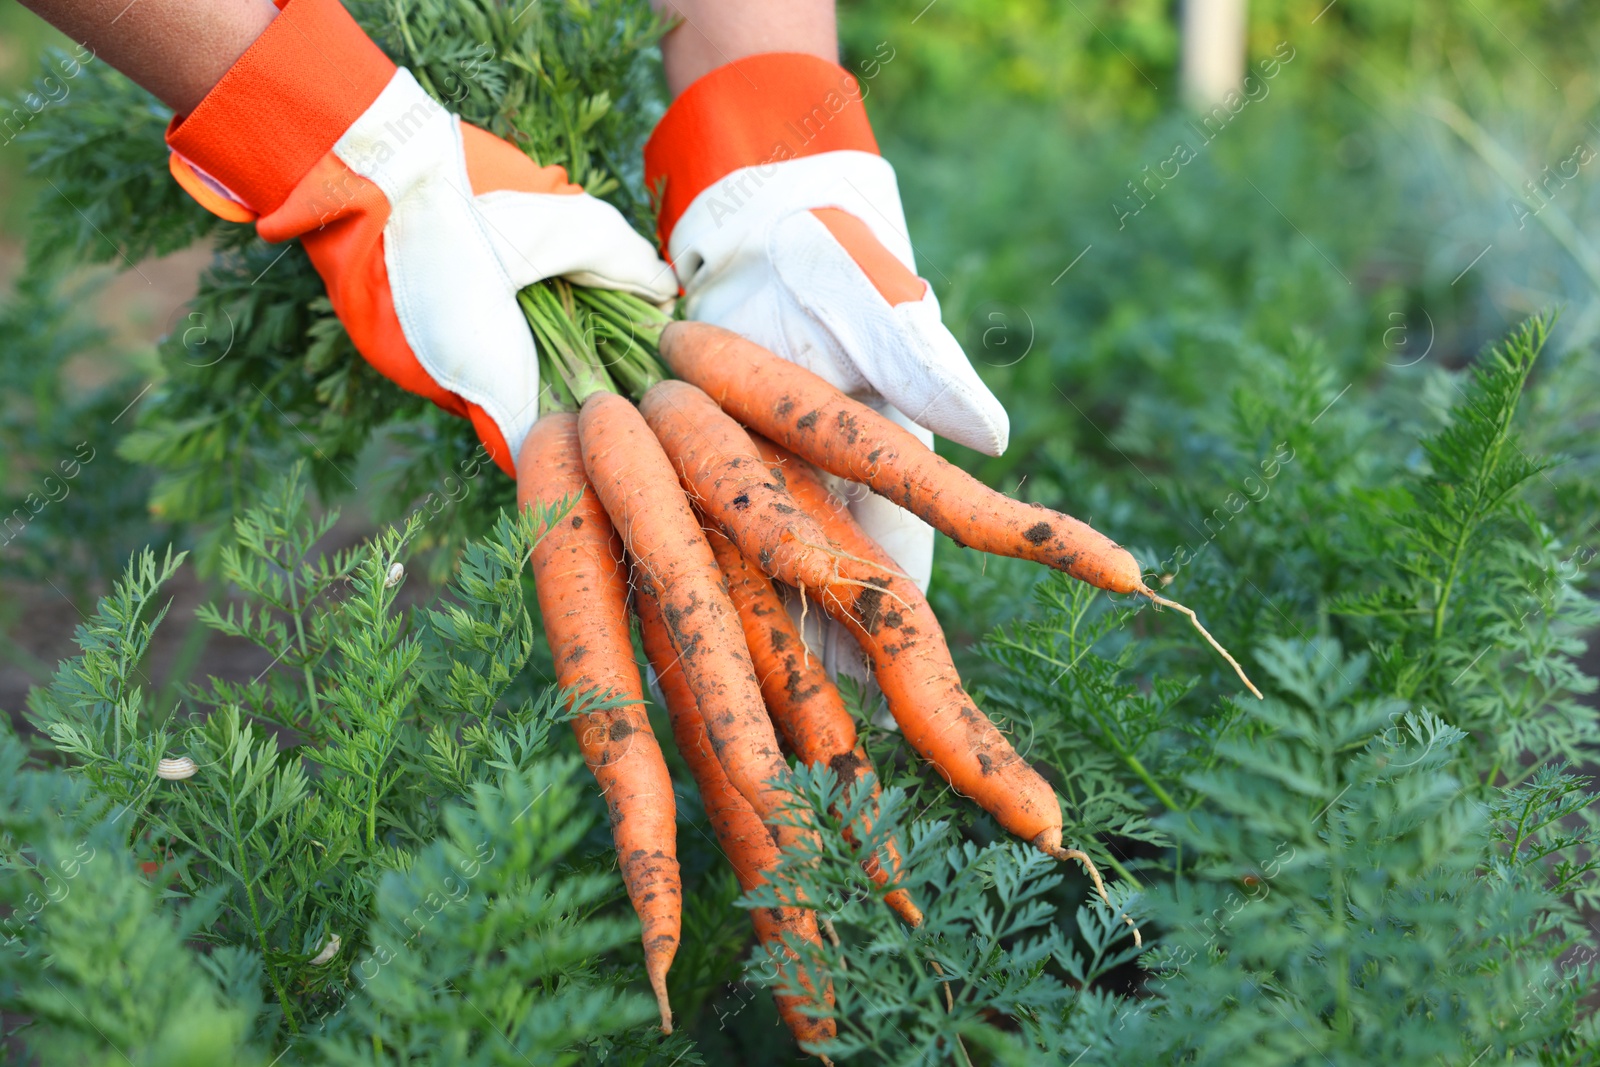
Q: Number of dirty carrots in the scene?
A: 7